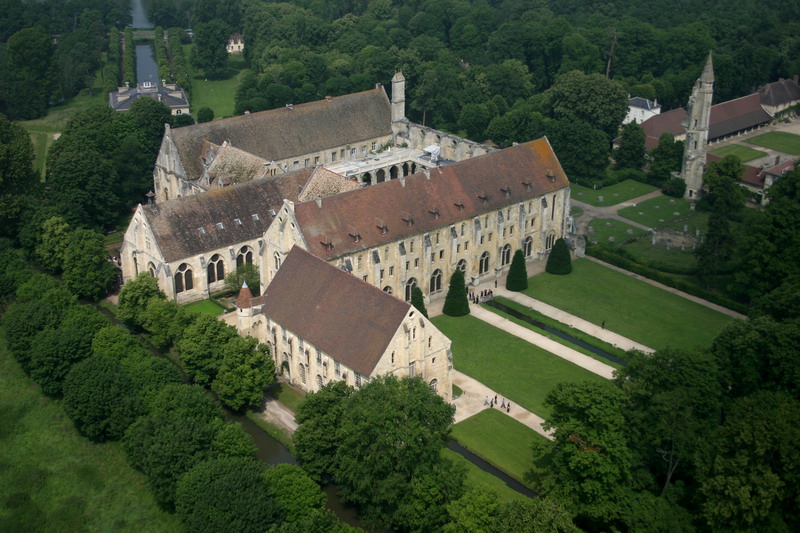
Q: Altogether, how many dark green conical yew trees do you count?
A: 4